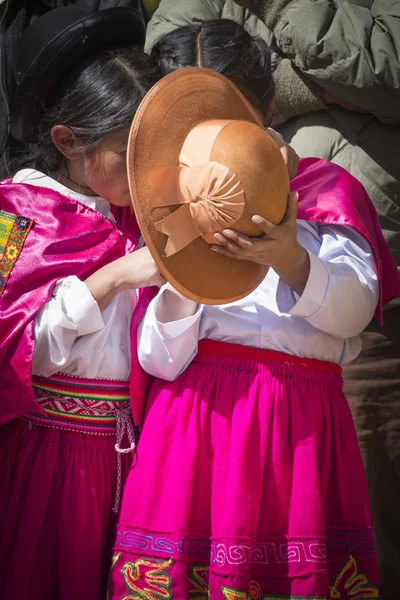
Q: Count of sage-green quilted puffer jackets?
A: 1